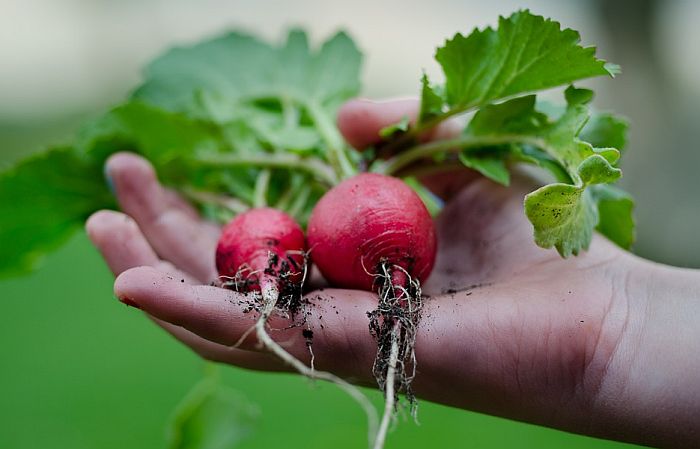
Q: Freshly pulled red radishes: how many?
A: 2